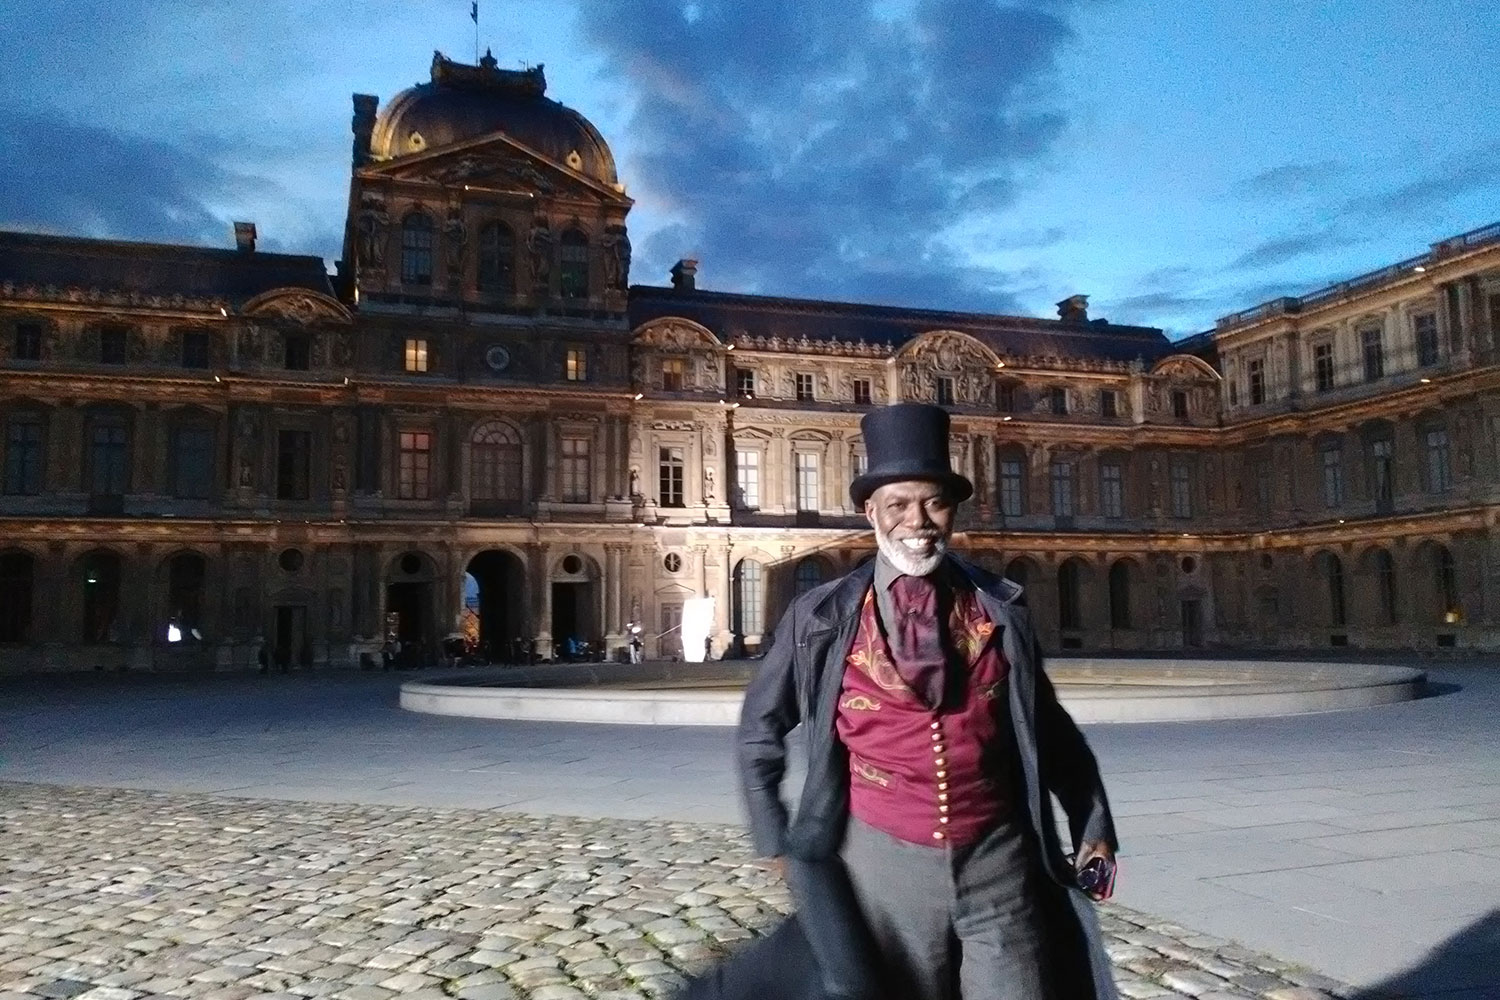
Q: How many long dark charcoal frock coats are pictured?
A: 1